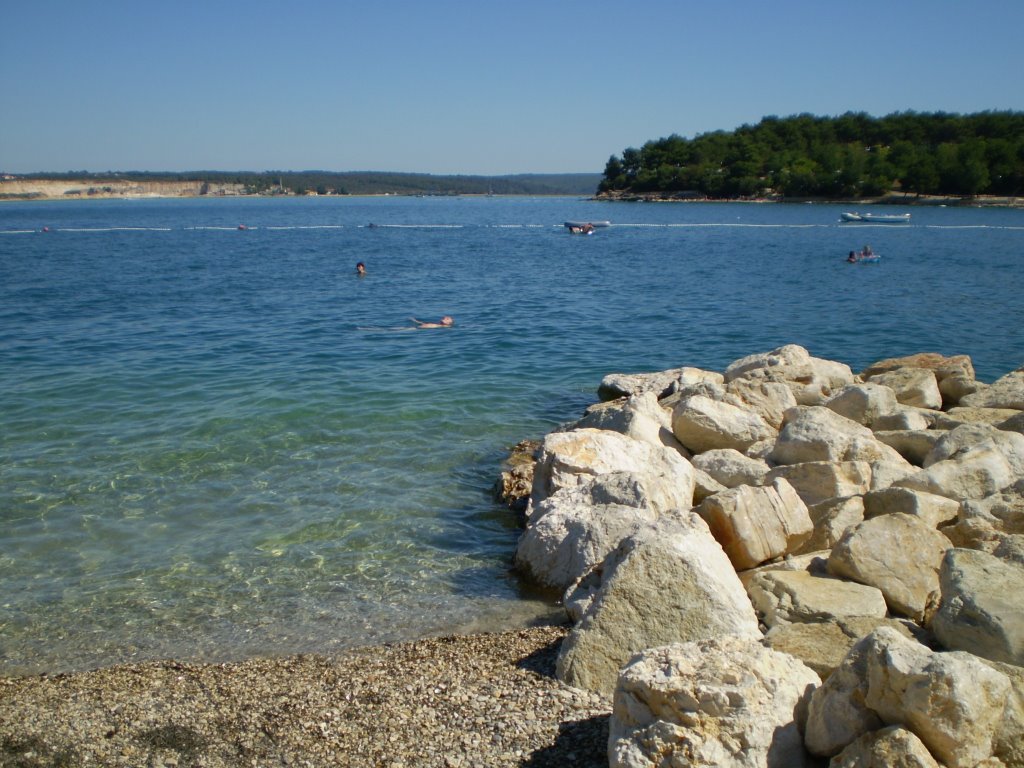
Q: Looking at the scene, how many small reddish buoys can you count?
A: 2